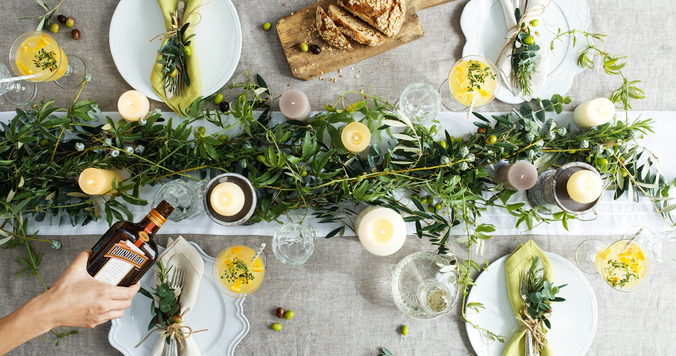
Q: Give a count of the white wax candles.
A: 7